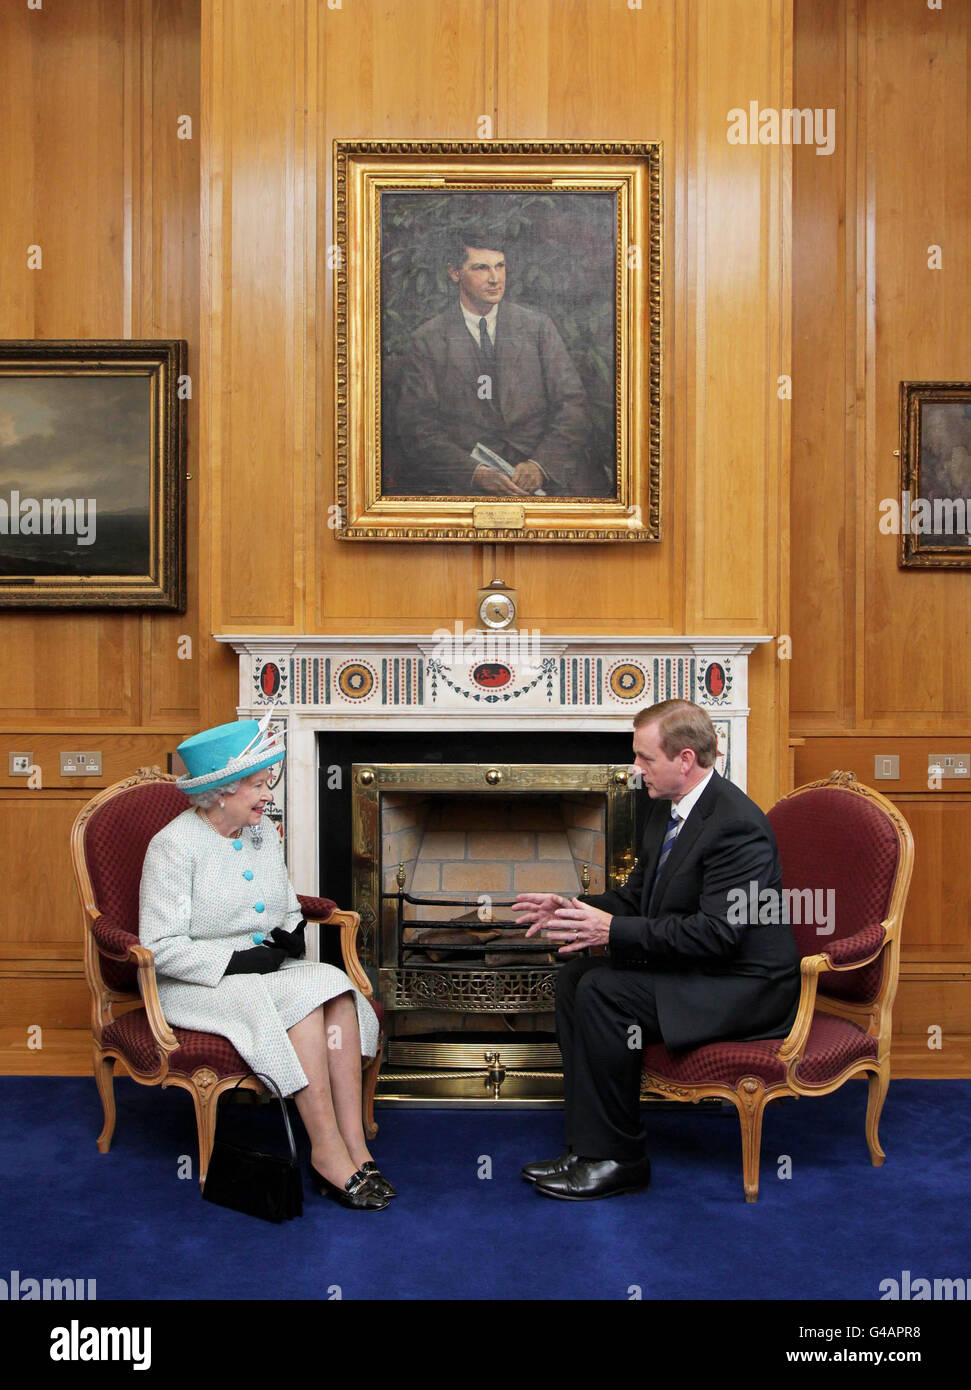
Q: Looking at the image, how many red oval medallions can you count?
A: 3